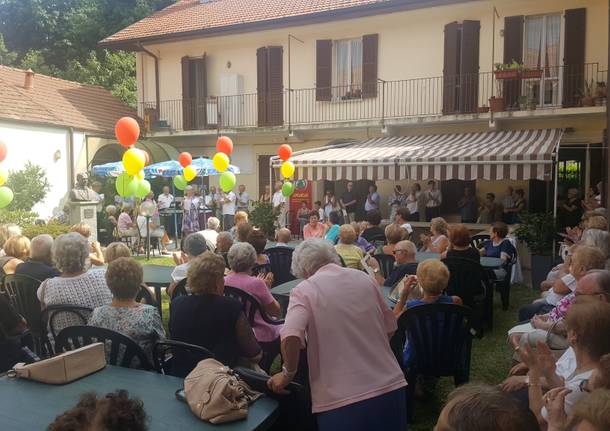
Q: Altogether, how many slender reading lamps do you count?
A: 0